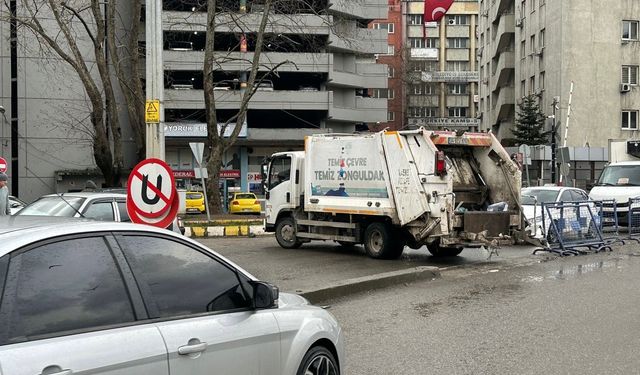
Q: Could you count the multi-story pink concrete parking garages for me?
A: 0